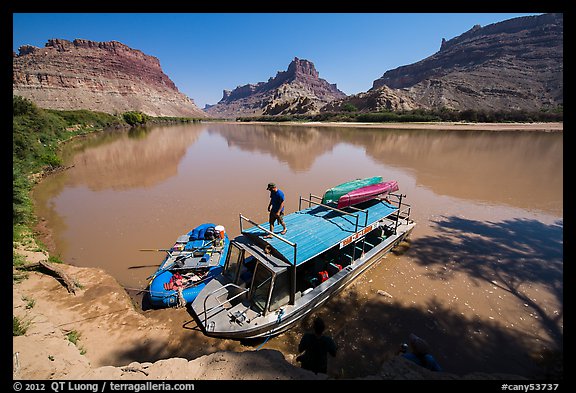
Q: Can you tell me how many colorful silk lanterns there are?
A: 0